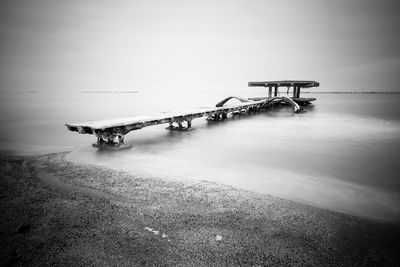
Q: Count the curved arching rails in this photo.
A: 2